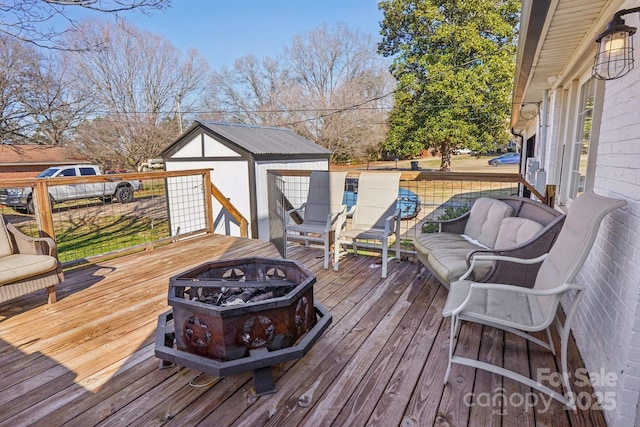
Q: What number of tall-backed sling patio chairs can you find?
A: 3